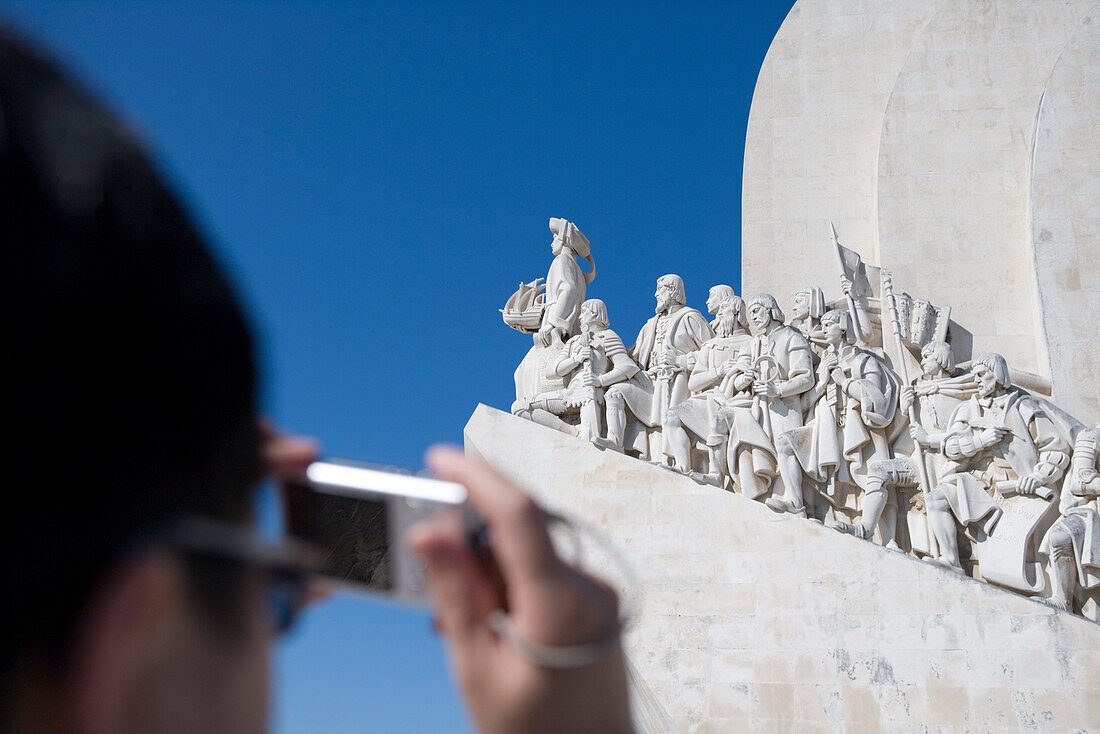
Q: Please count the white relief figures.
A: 11